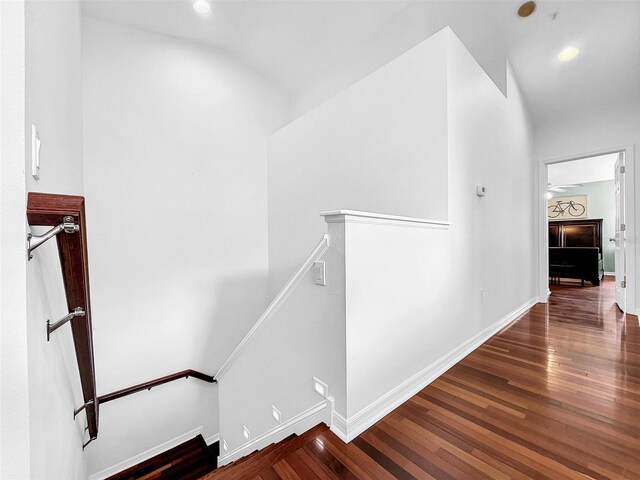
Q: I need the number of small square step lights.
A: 4